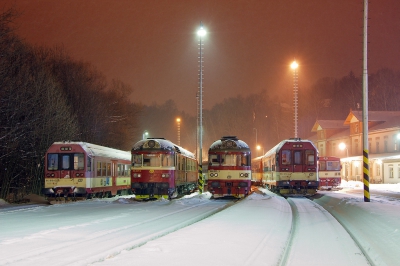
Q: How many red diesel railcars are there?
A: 5